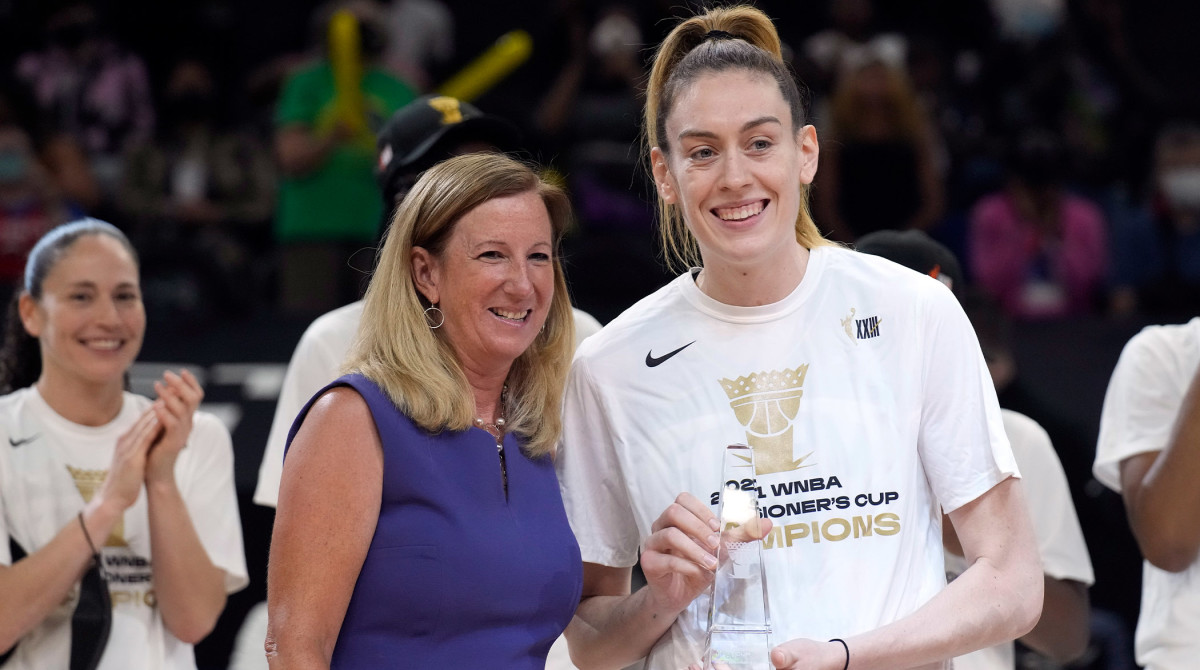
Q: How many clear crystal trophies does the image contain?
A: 1